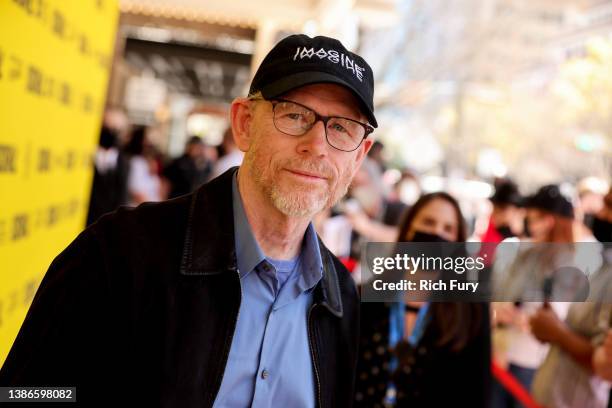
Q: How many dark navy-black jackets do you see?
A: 1